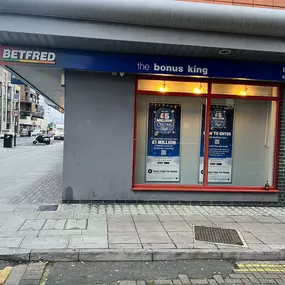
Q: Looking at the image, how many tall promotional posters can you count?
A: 2